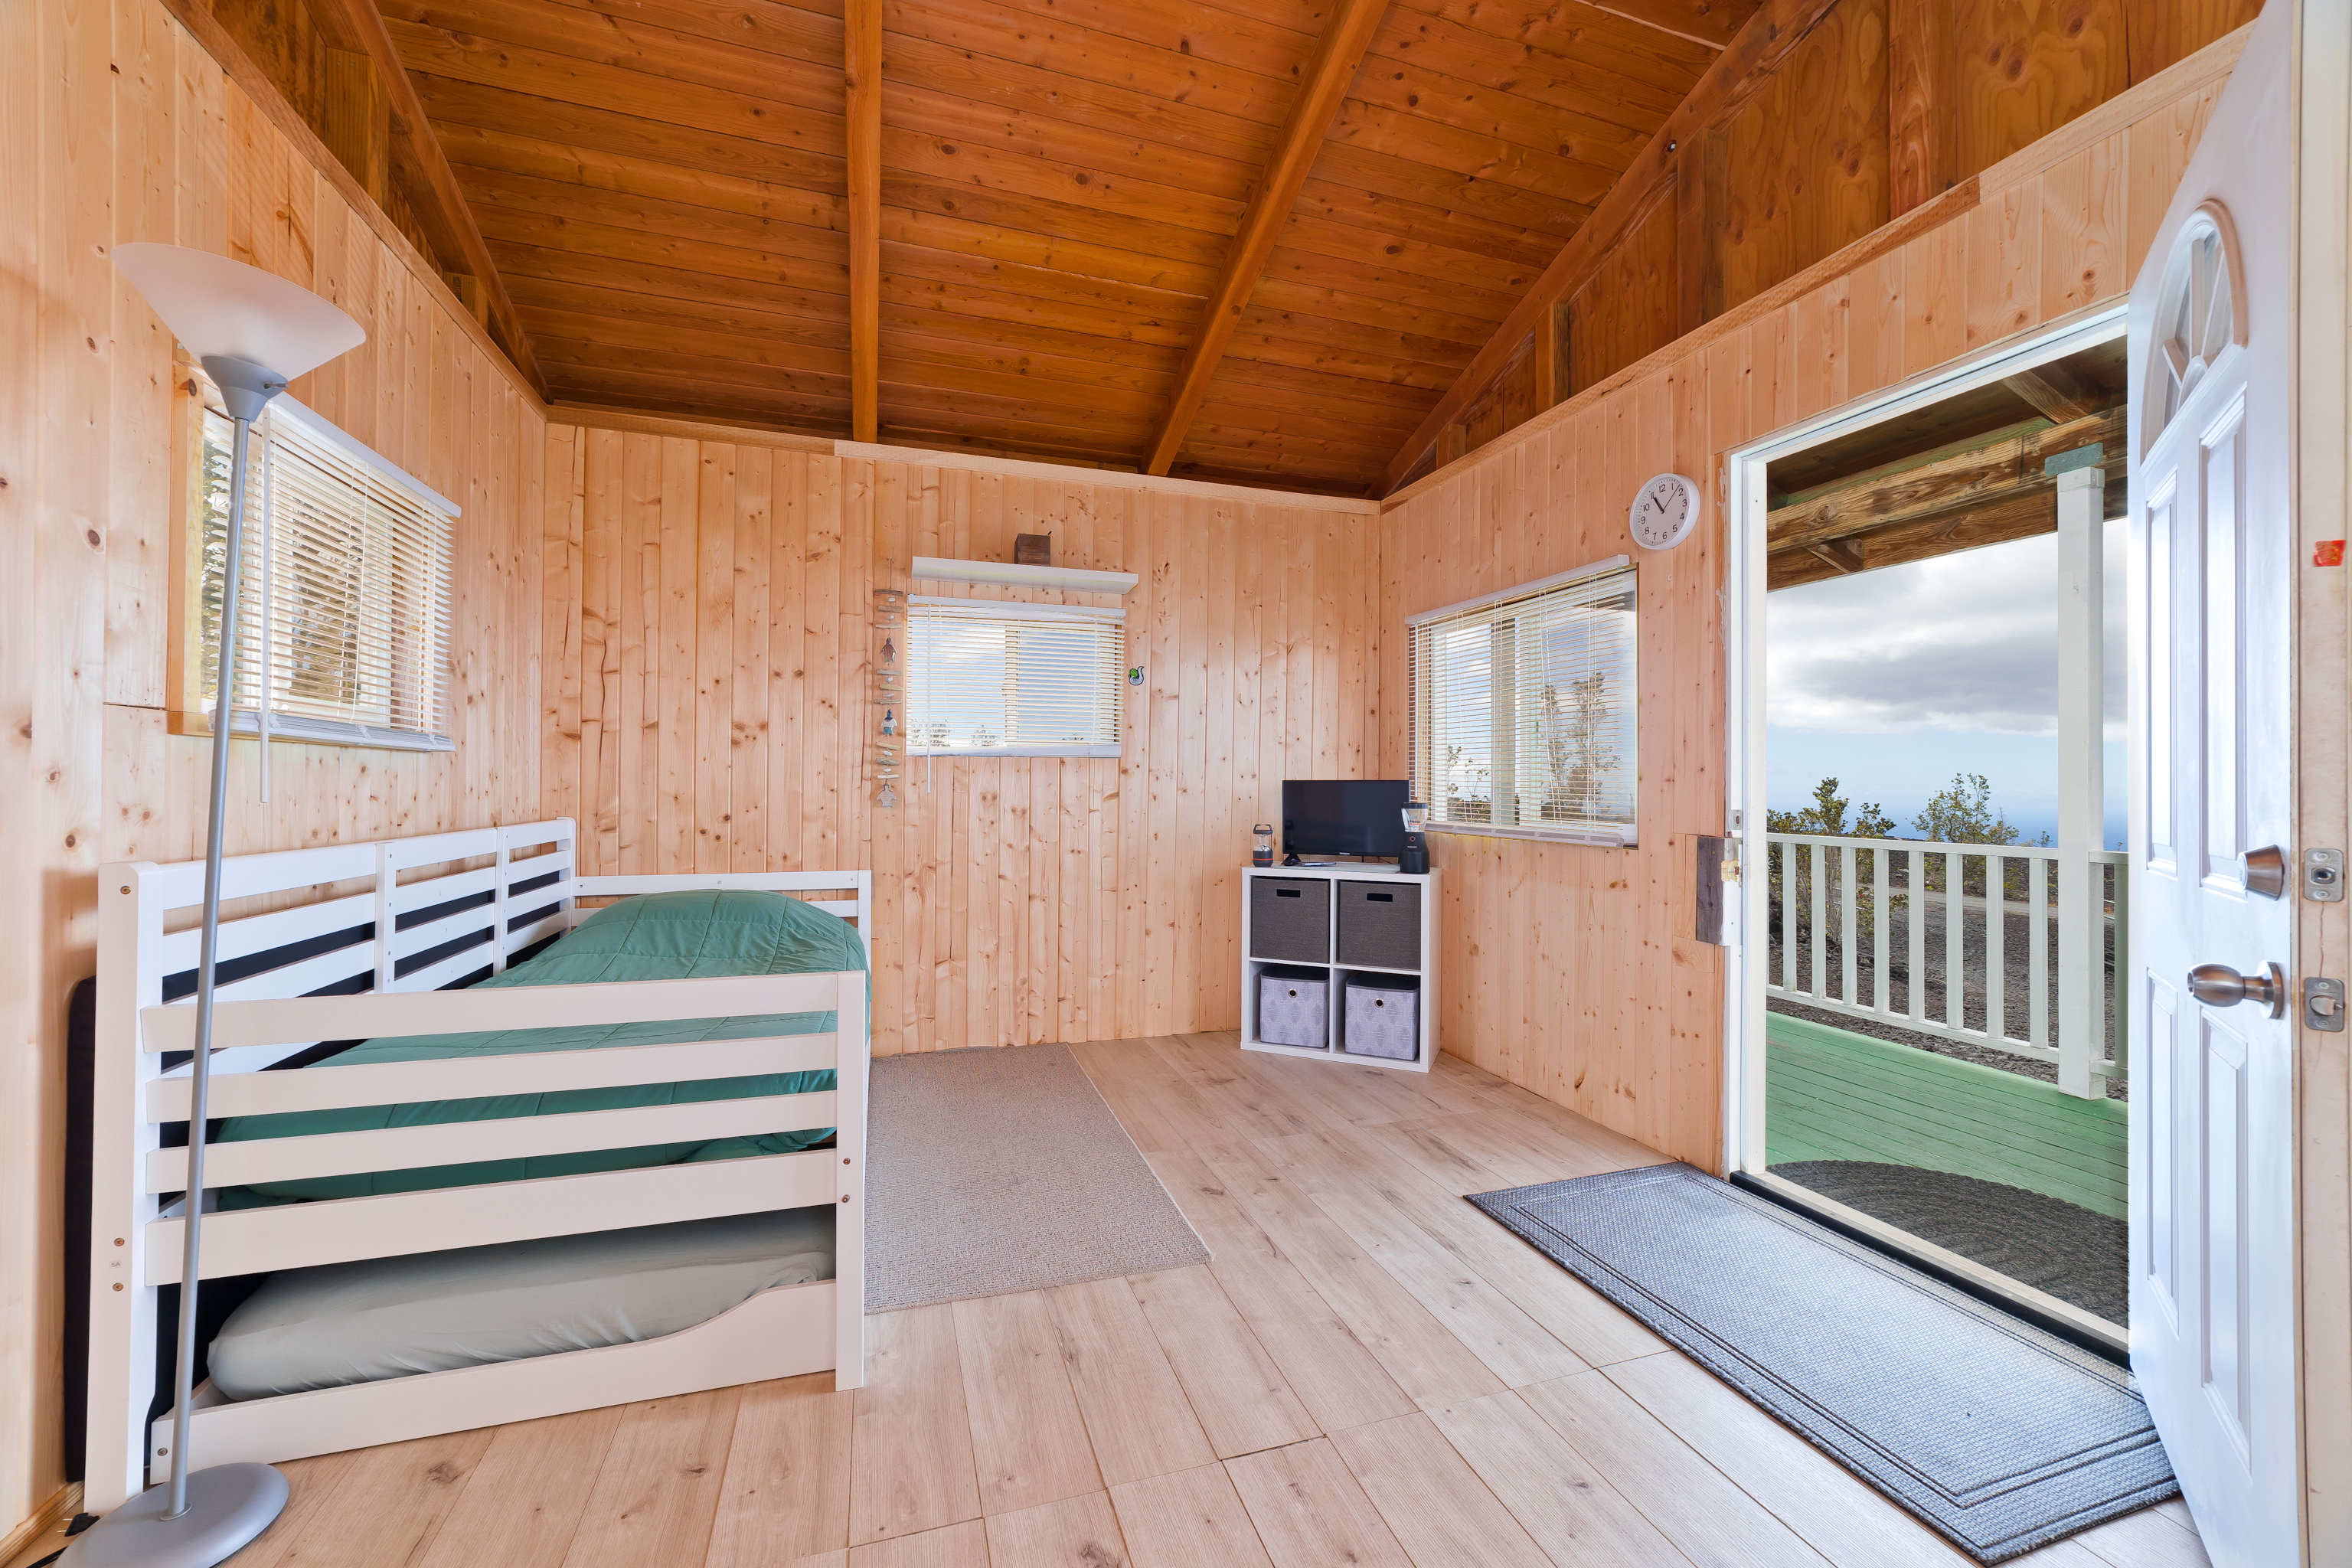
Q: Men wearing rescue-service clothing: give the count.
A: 0